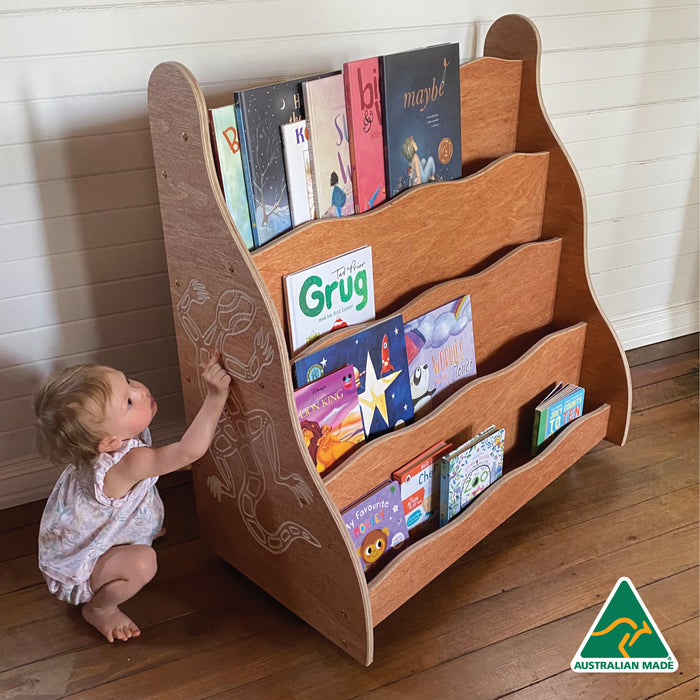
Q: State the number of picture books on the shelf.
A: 14